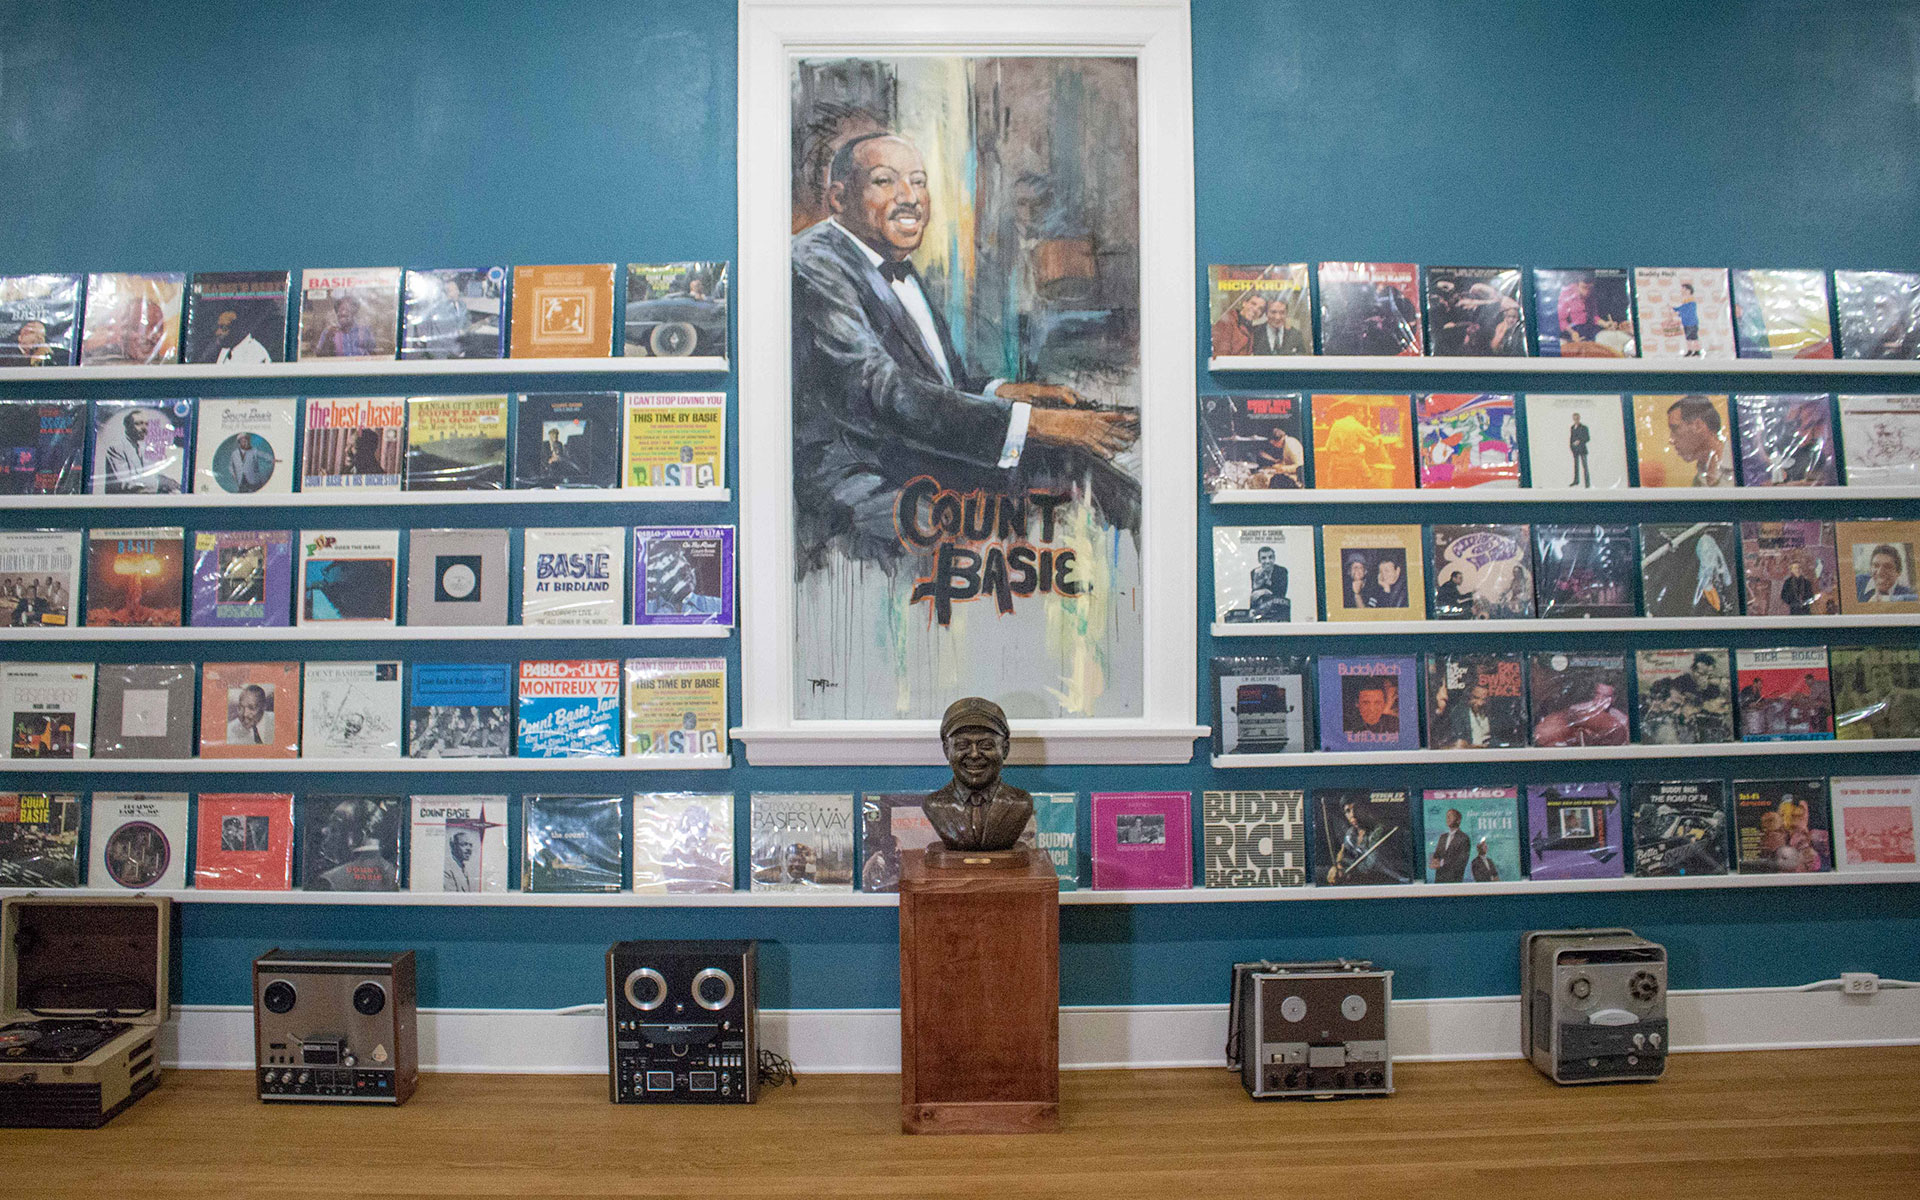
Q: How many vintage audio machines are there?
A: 5